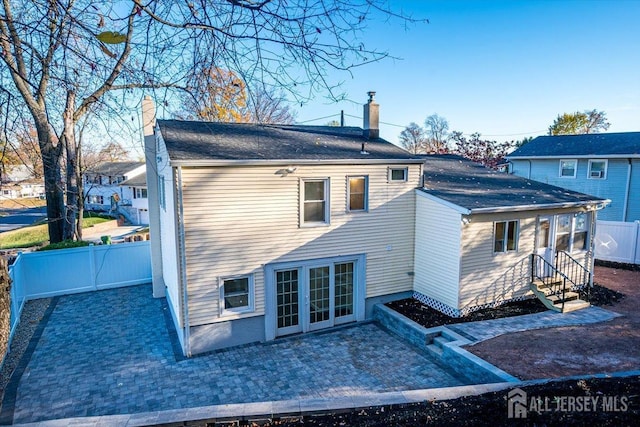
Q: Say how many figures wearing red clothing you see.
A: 0